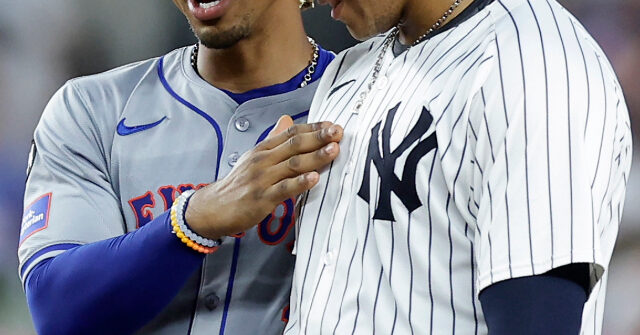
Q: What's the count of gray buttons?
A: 3